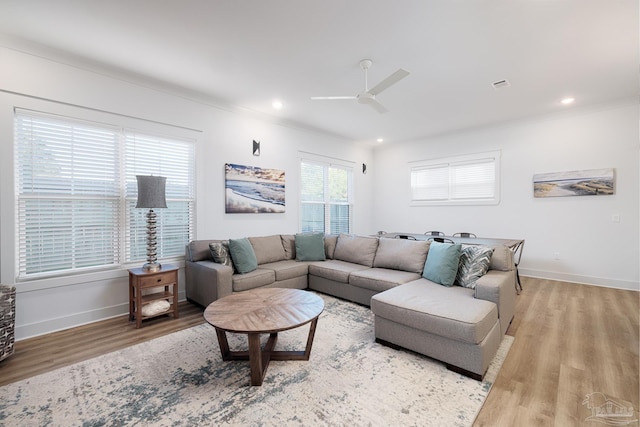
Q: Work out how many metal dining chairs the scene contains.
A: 5